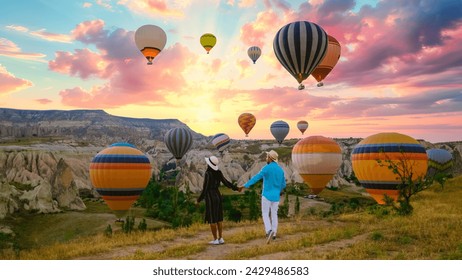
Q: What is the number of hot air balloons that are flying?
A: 14